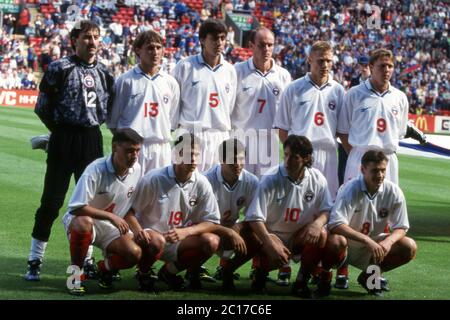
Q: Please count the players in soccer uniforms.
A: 11